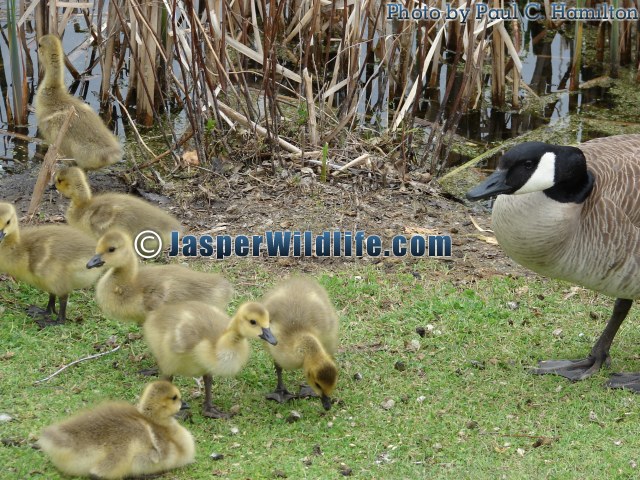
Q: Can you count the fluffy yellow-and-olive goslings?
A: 7